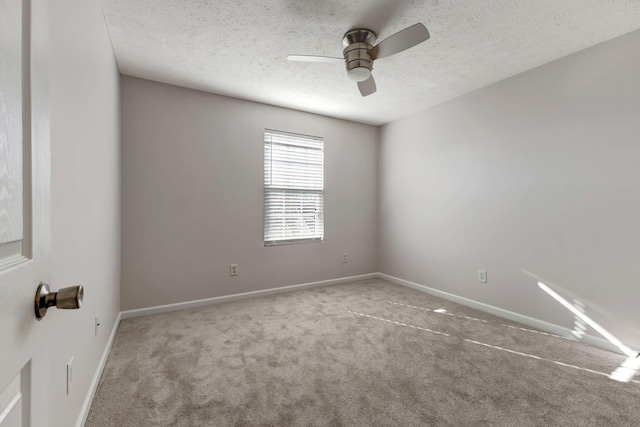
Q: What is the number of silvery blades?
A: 3